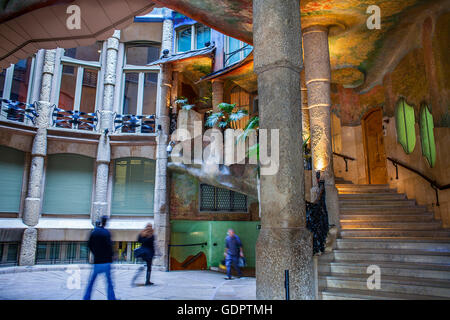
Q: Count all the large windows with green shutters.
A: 3